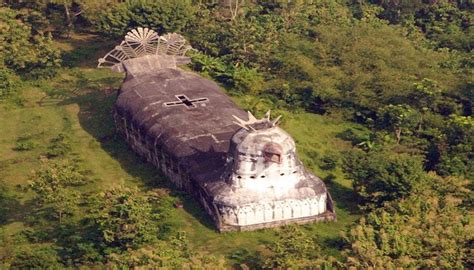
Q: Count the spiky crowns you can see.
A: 1